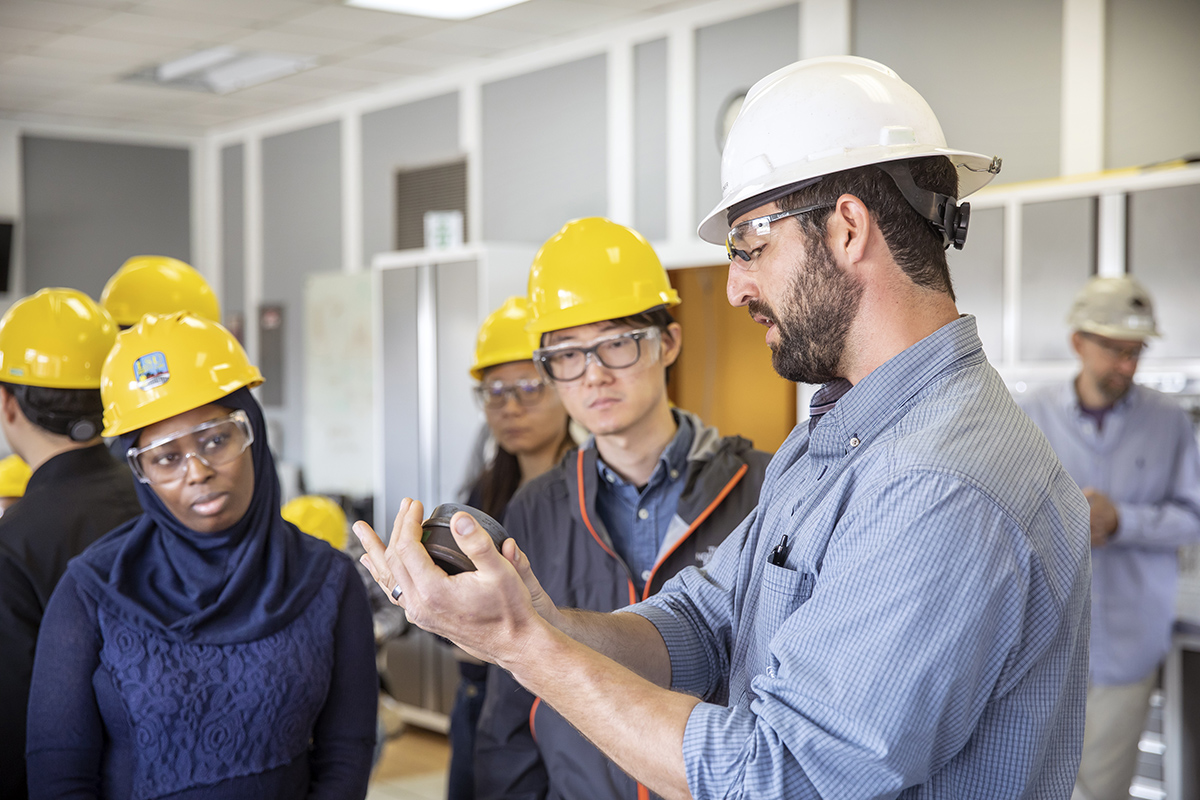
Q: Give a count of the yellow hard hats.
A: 7